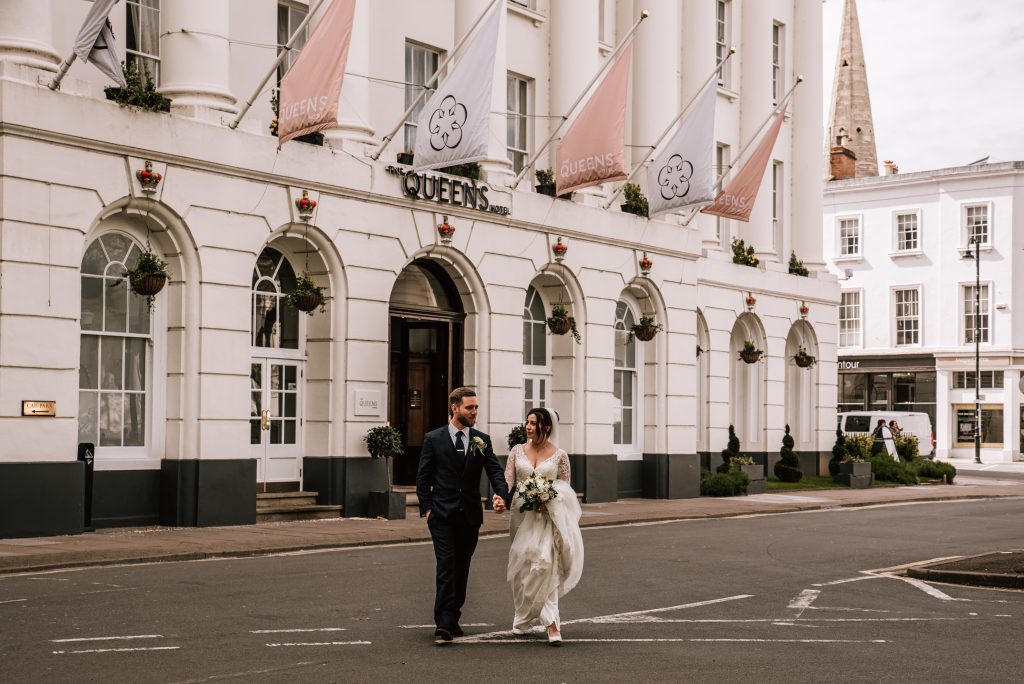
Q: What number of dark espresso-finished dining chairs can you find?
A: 0